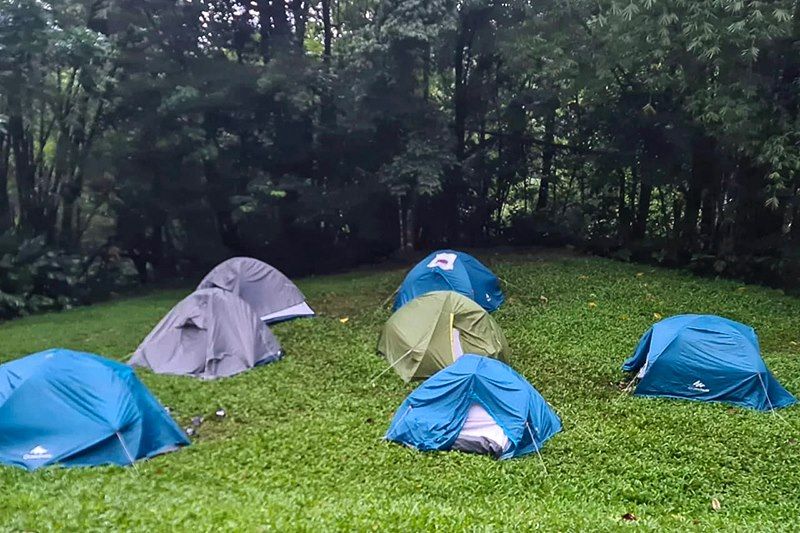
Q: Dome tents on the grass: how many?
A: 7